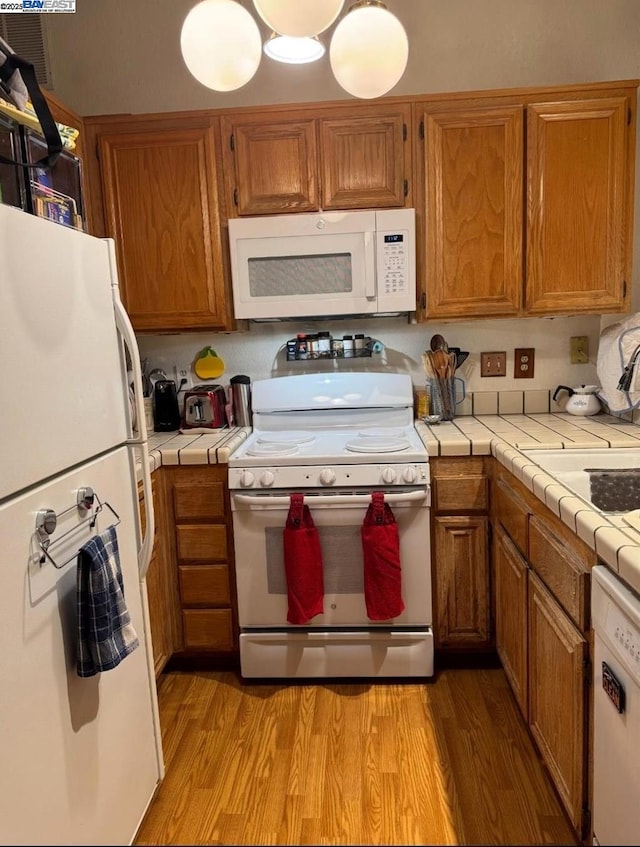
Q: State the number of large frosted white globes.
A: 3